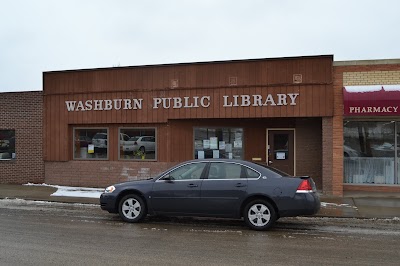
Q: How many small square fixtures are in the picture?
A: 3